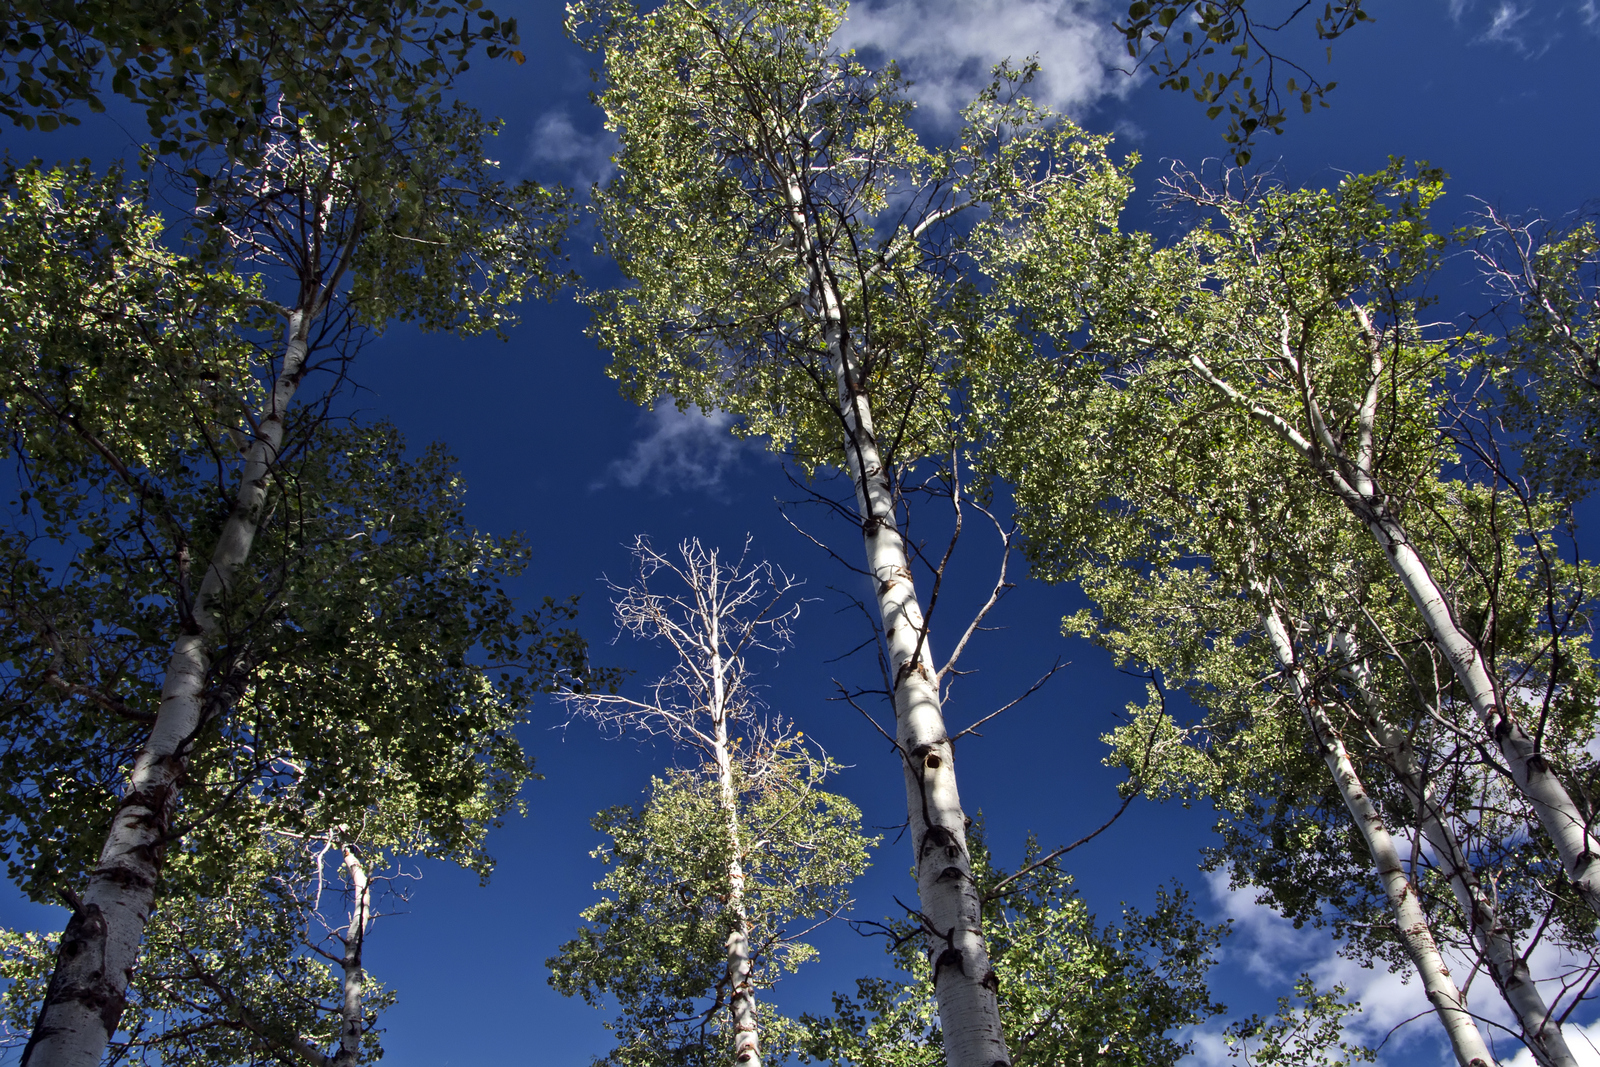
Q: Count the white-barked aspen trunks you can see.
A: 7